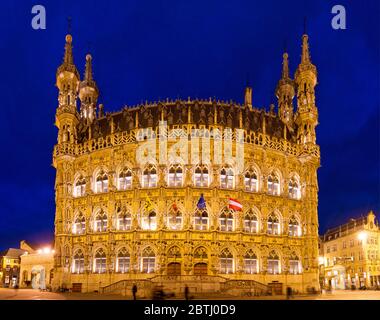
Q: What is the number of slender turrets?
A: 4